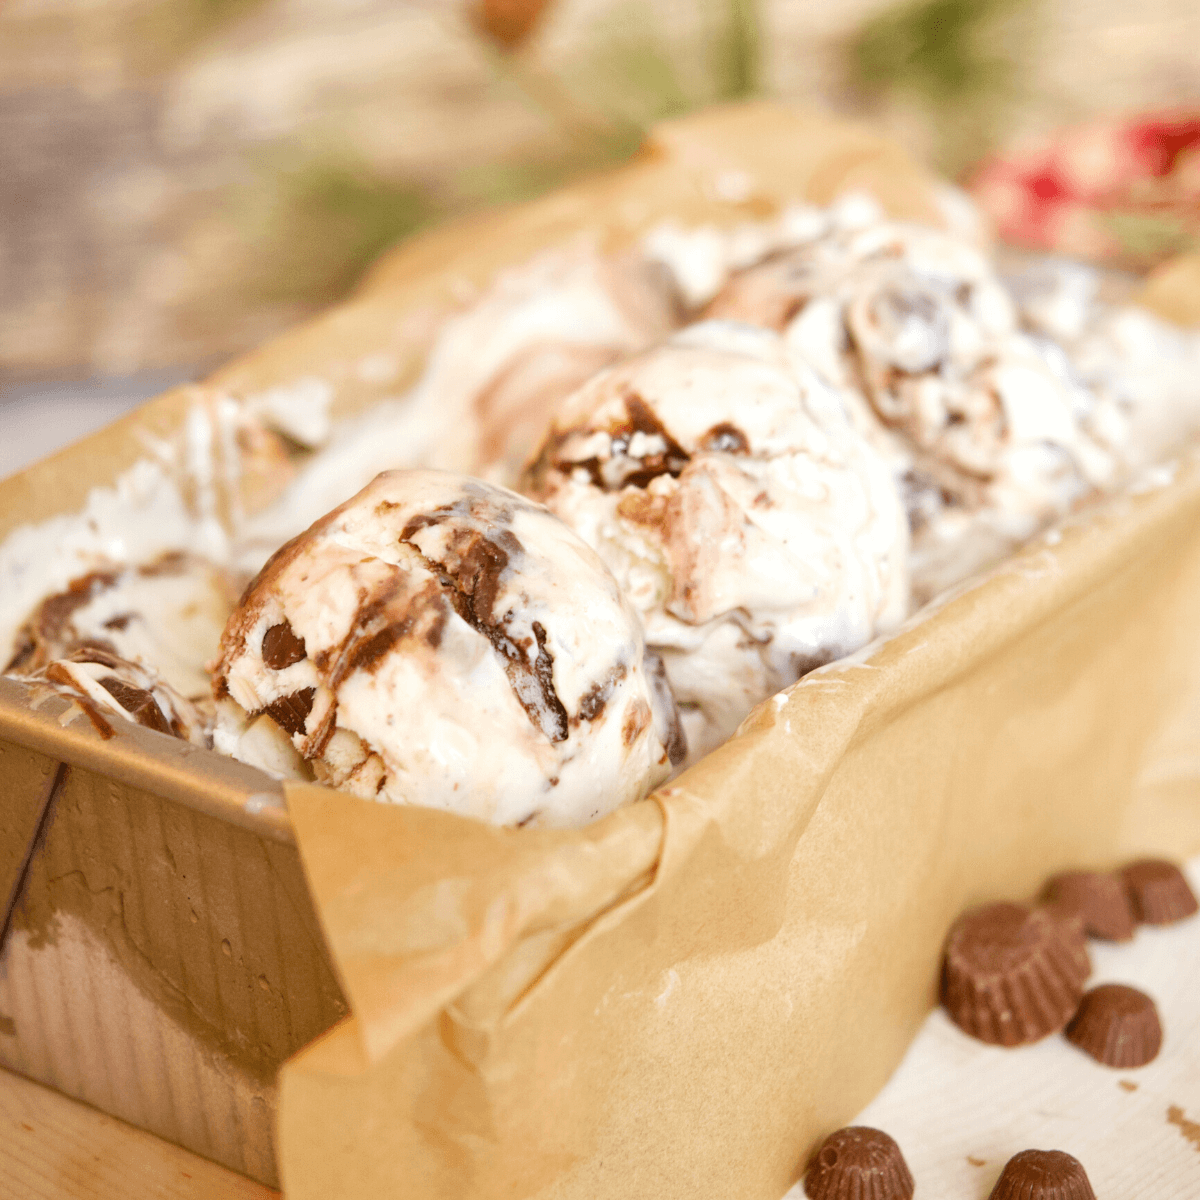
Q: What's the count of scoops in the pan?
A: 3